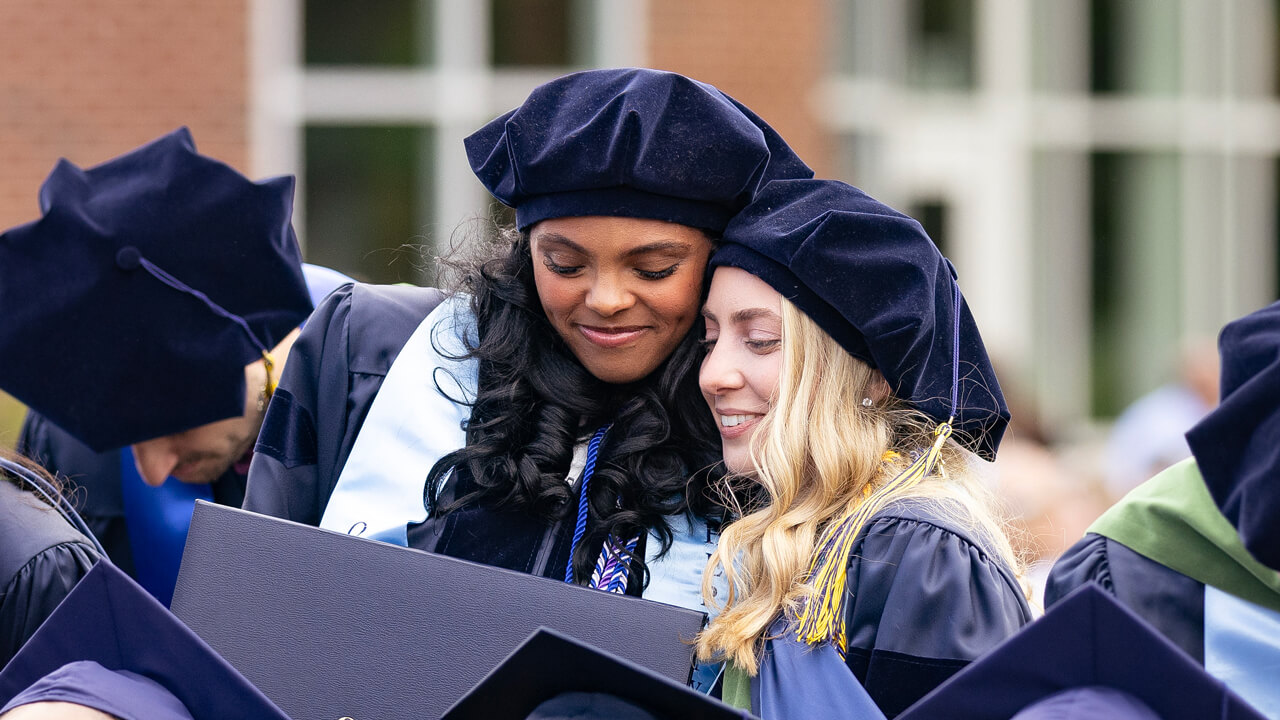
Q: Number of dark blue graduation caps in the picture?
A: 7